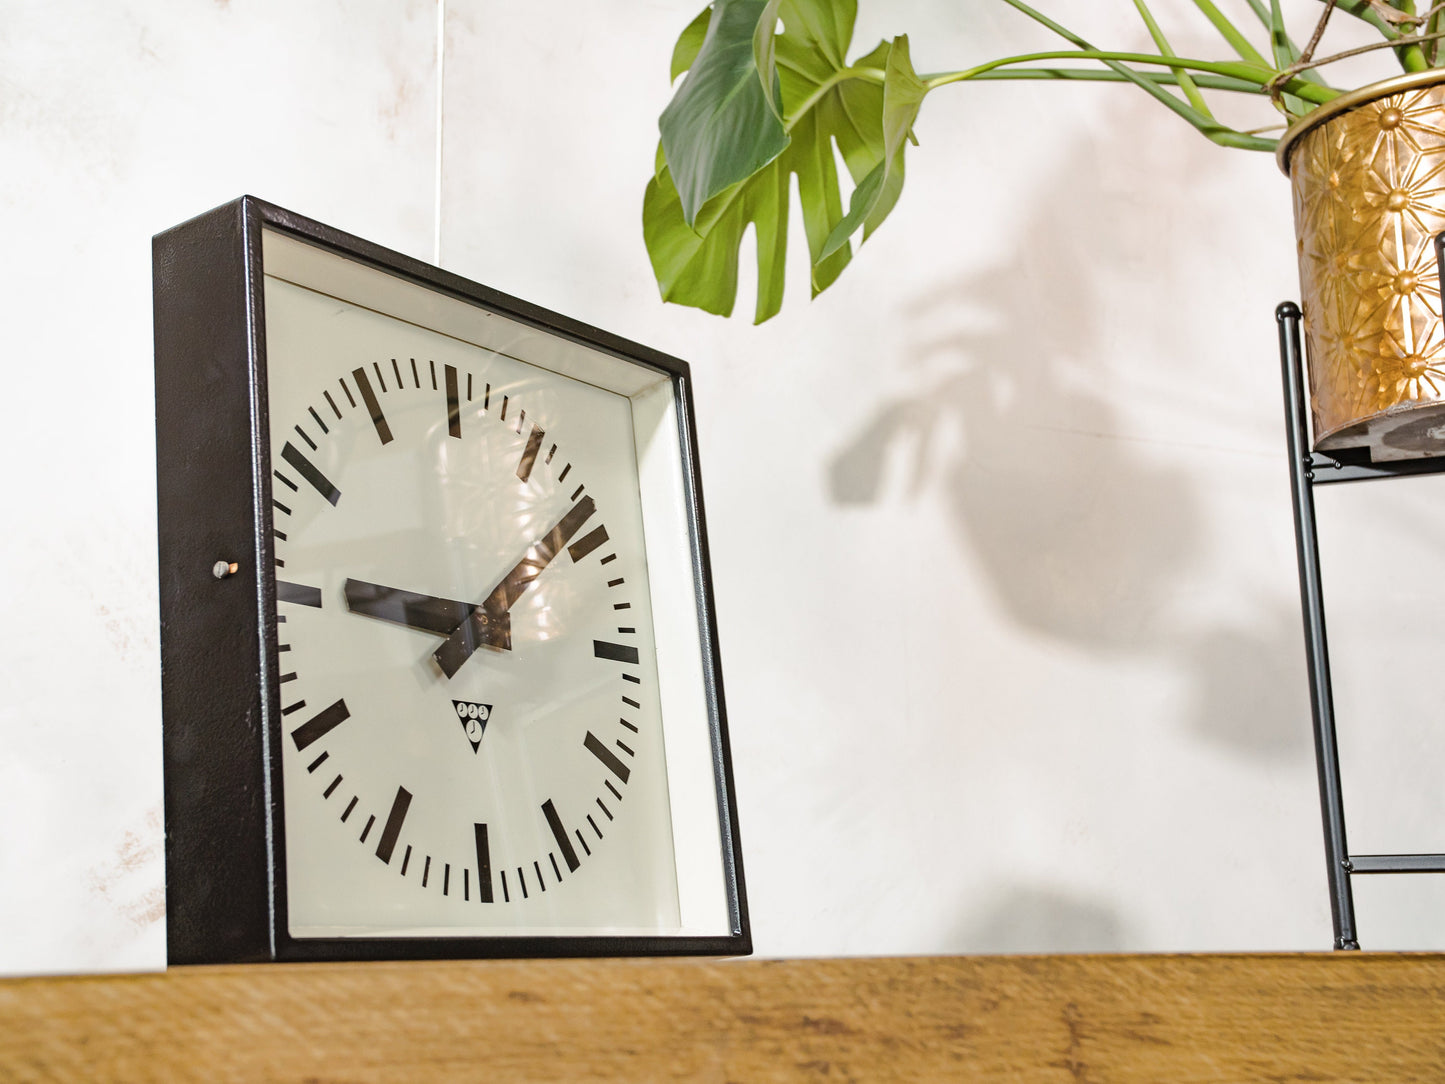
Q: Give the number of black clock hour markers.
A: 12